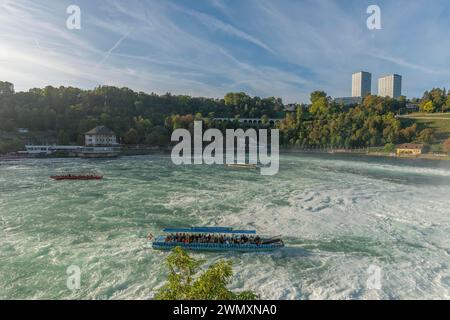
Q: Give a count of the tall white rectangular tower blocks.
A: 2